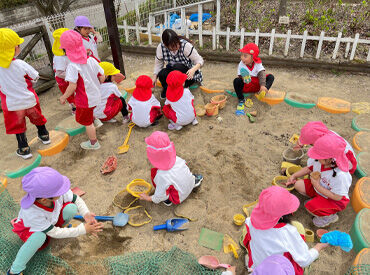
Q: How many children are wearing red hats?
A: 3